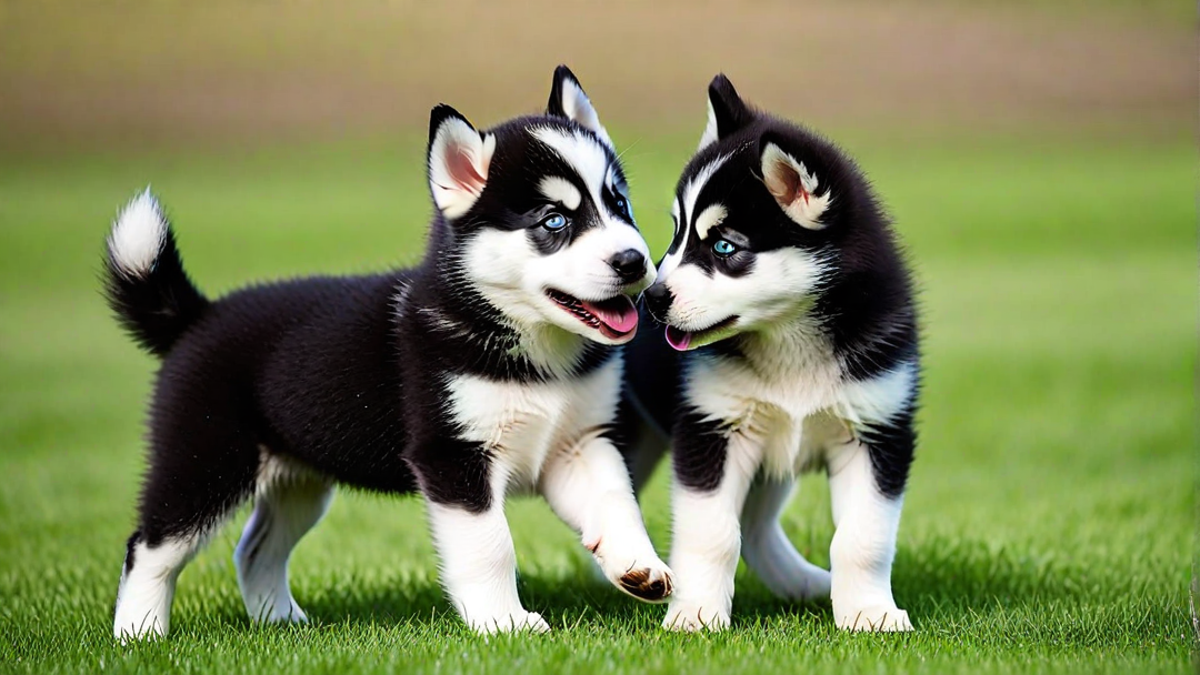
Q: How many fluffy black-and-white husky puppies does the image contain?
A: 2